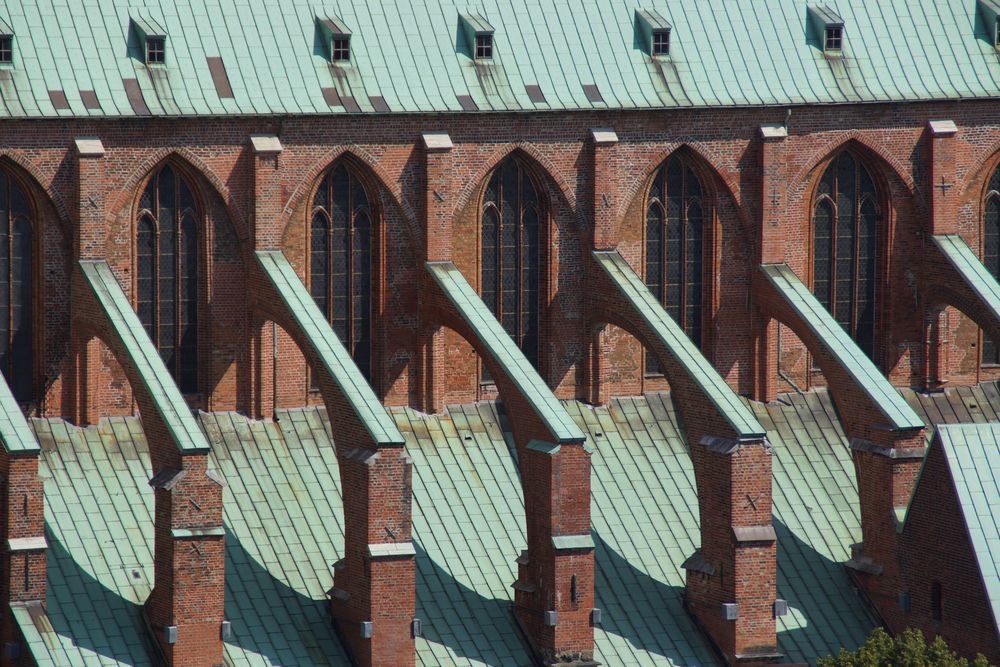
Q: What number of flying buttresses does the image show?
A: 7